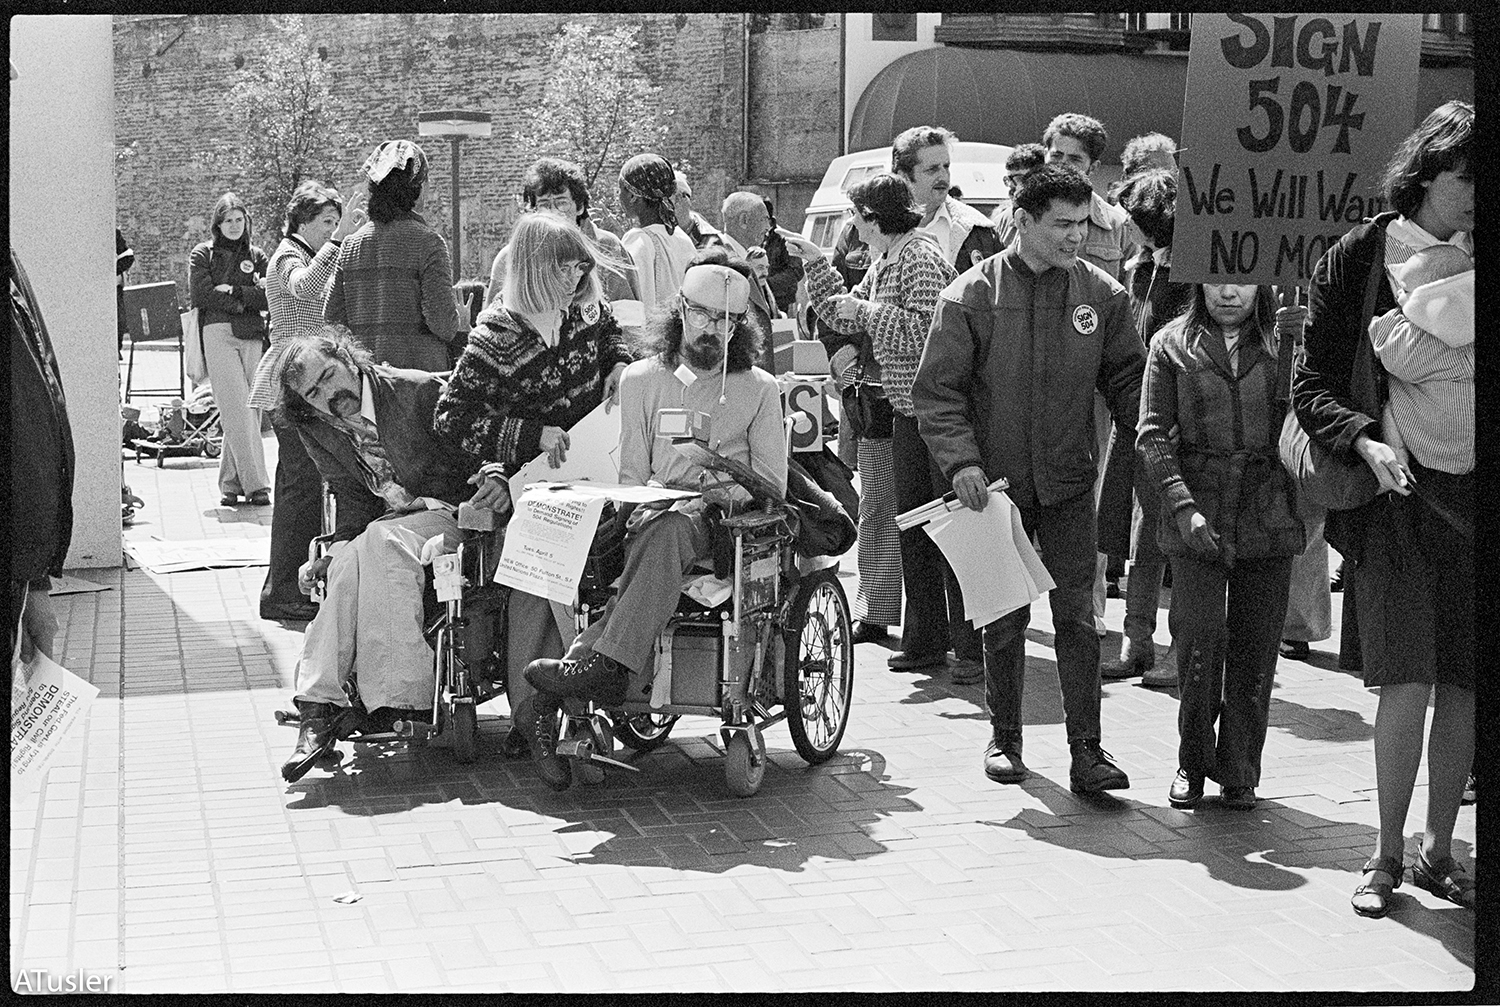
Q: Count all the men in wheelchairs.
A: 2